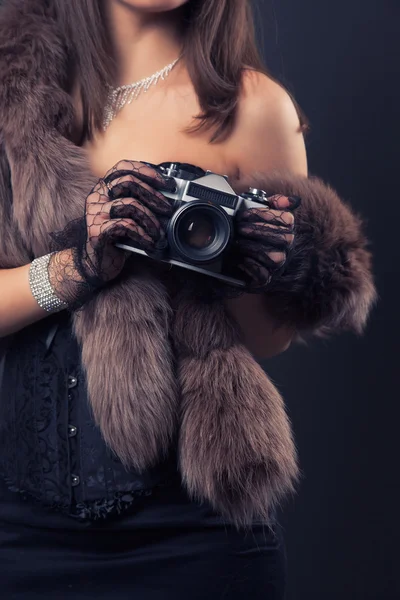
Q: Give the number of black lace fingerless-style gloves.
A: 2